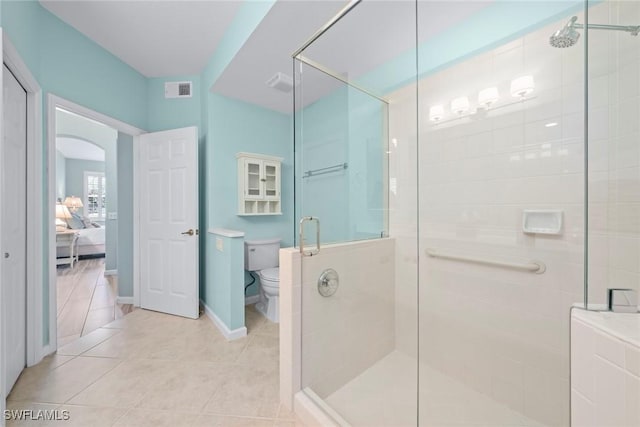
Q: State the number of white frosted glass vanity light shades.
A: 4